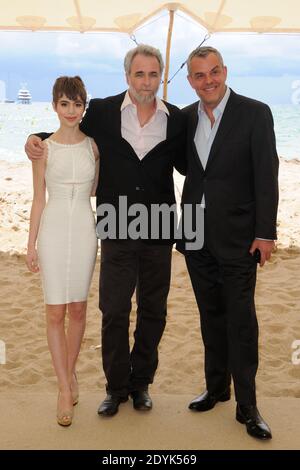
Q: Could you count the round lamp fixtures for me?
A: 0